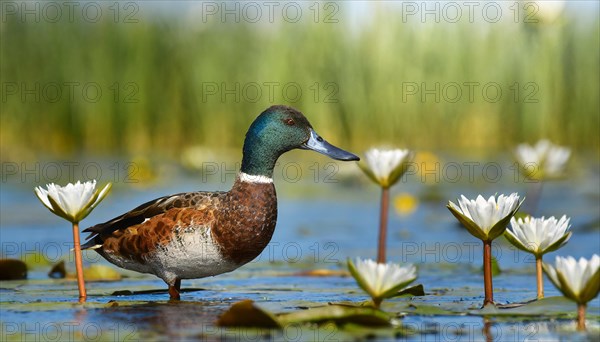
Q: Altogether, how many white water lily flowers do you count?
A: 7